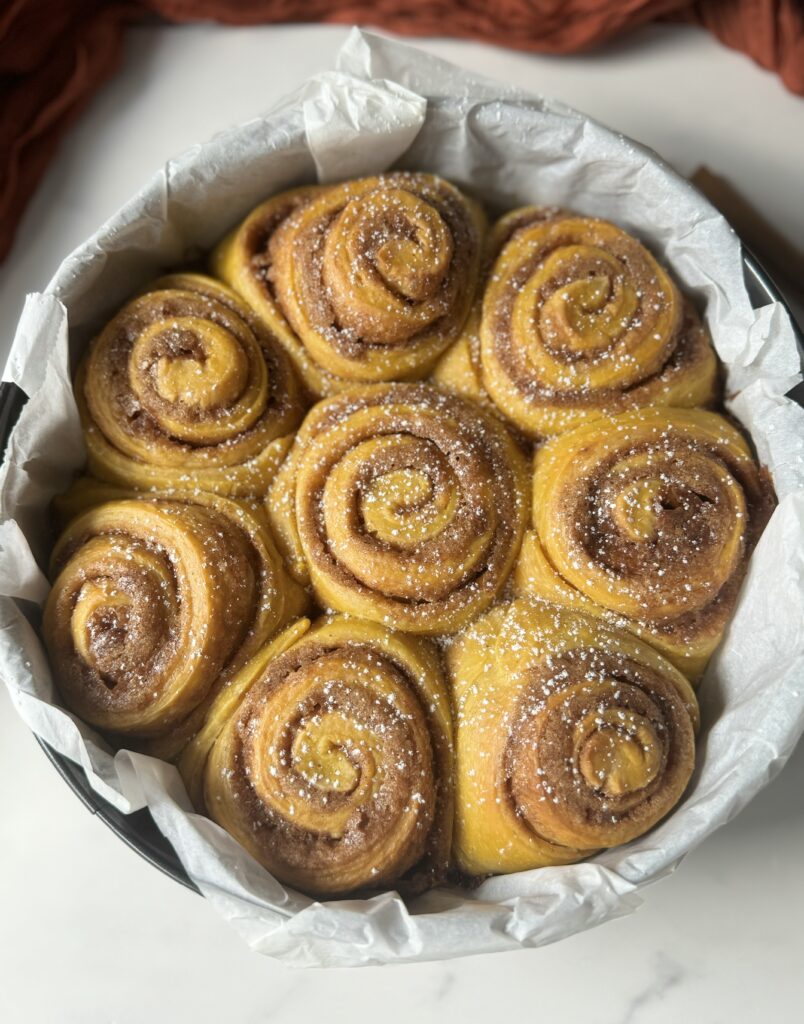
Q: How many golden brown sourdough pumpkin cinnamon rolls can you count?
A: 8